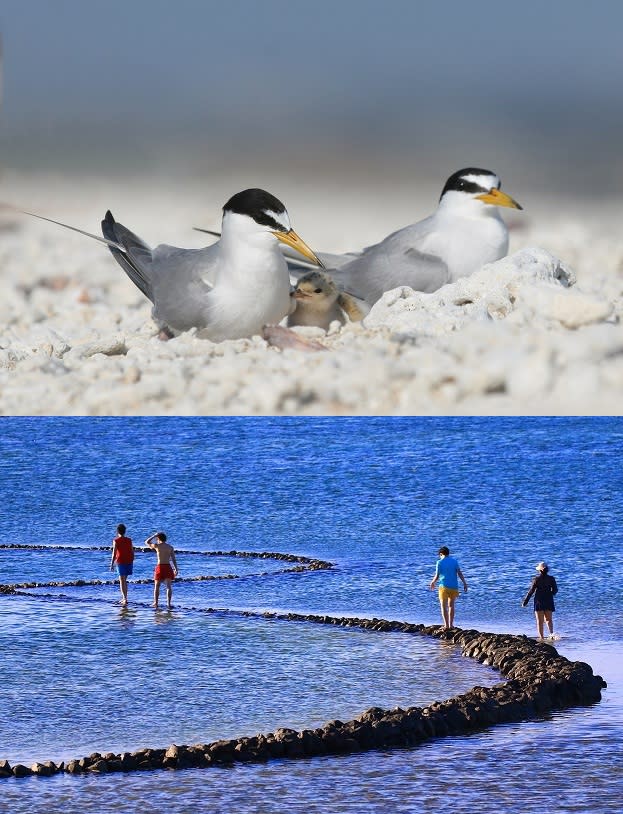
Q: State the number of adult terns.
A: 2